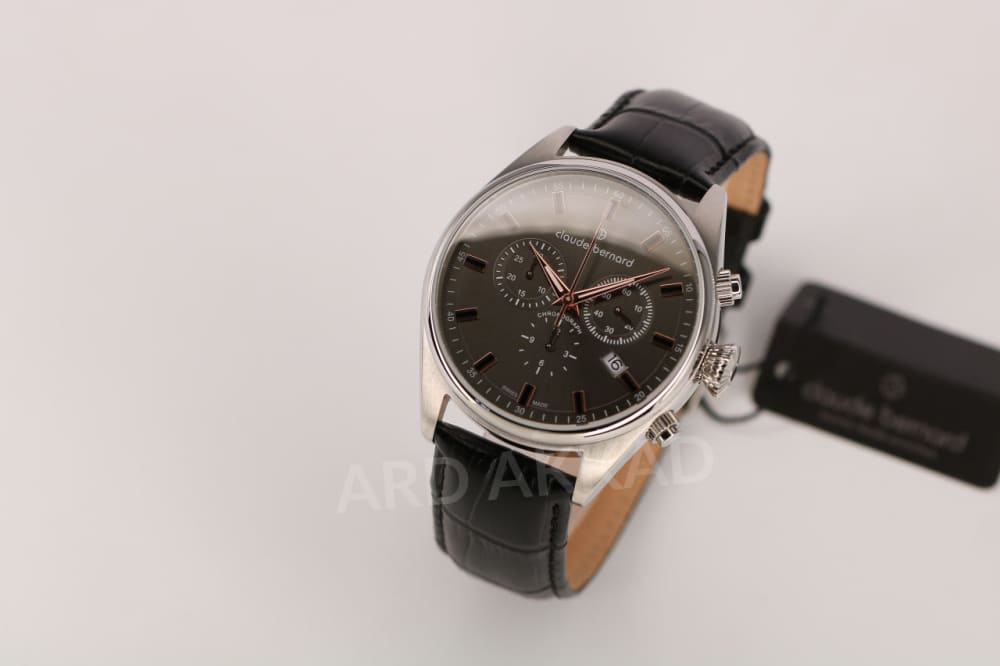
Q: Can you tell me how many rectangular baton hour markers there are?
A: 12